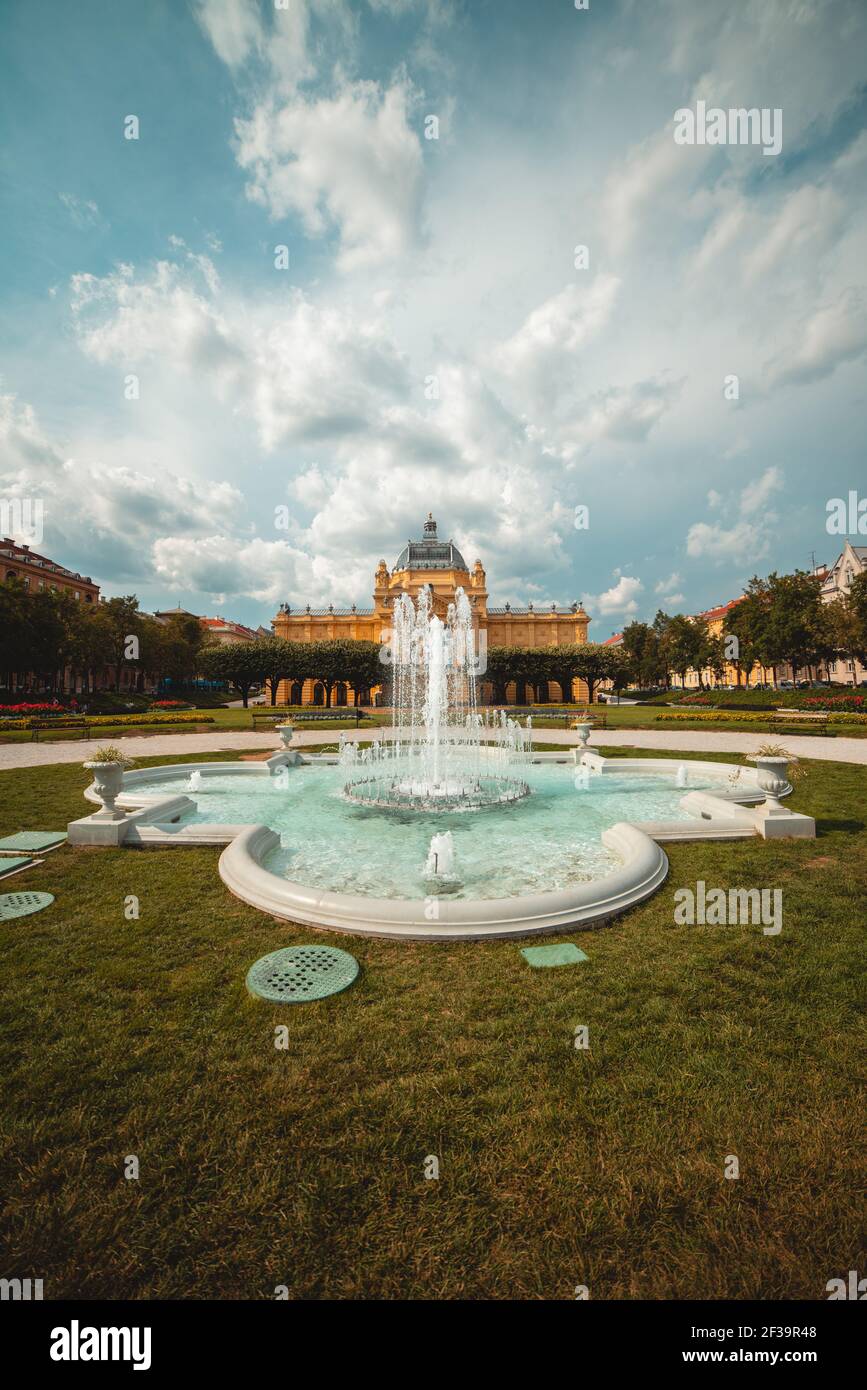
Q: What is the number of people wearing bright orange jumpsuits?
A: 0